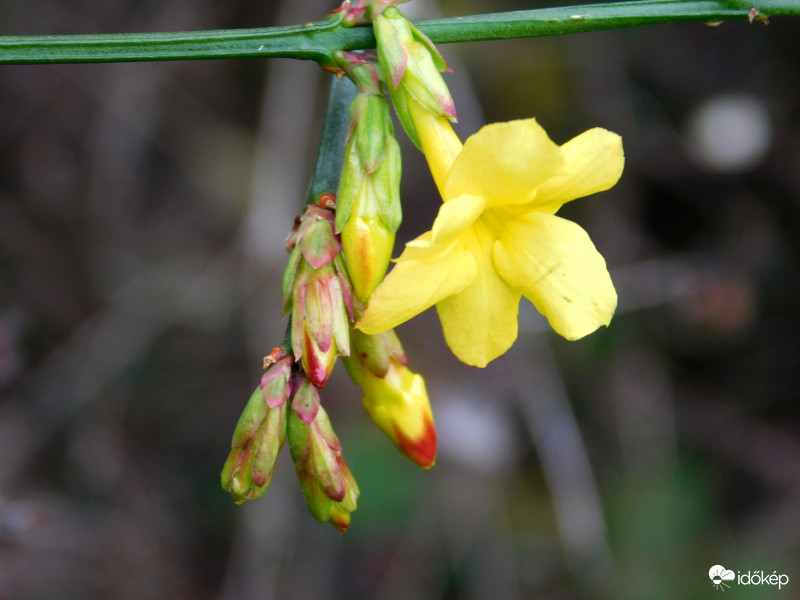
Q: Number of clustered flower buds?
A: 5